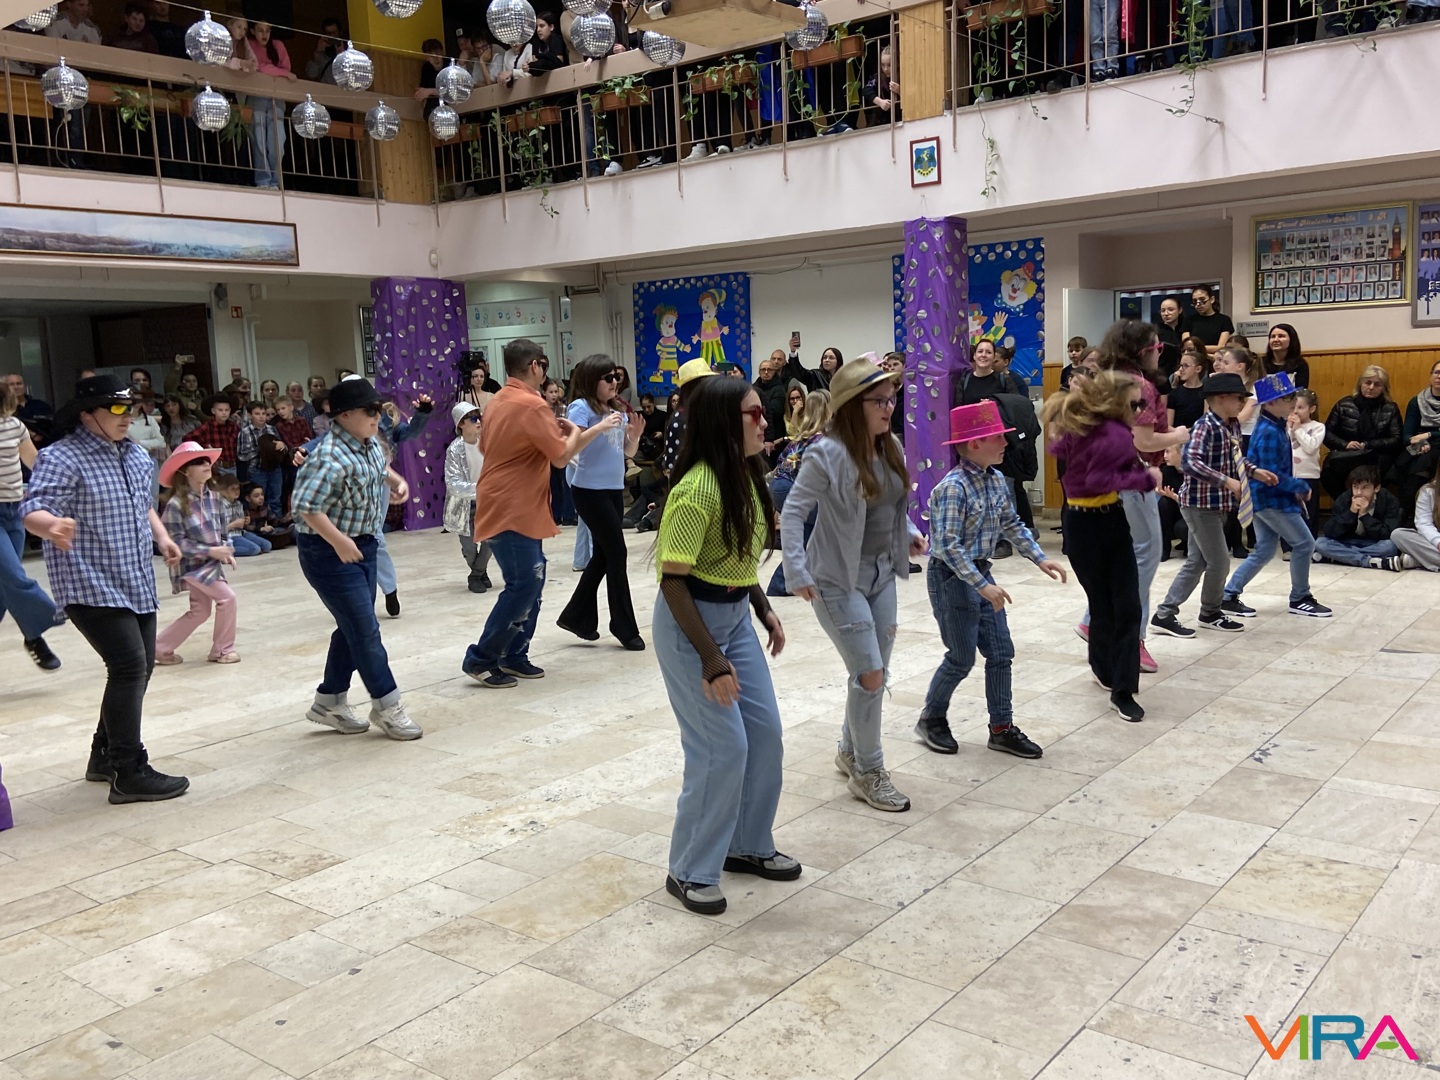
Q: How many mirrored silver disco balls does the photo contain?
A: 15